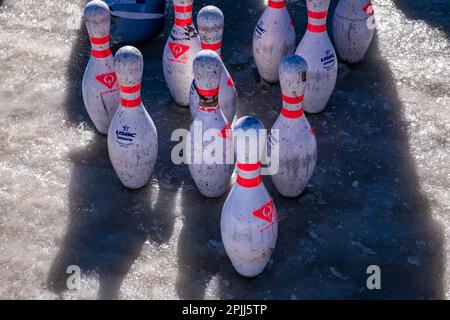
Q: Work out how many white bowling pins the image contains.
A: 10